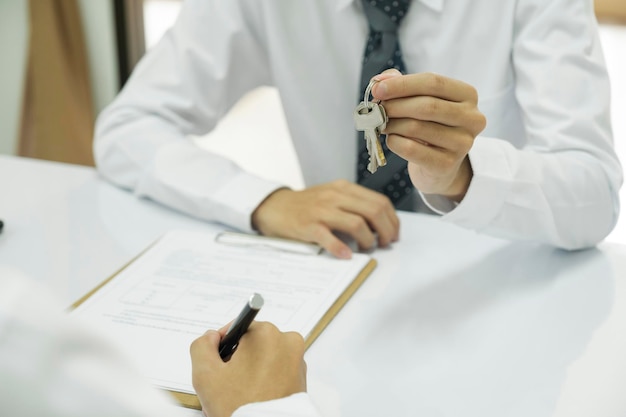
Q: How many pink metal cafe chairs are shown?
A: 0